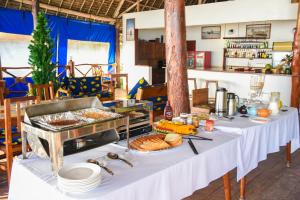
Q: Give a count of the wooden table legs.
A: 3